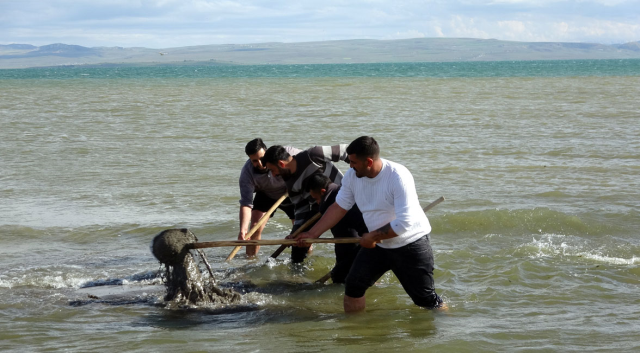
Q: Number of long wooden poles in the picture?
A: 4